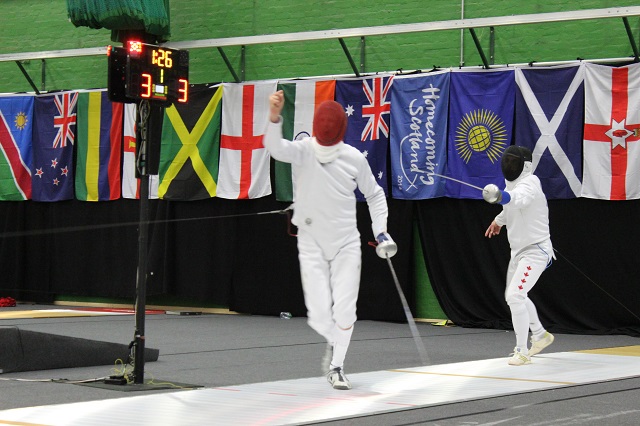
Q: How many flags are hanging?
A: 12